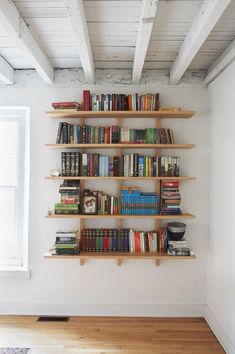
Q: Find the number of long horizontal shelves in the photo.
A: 5